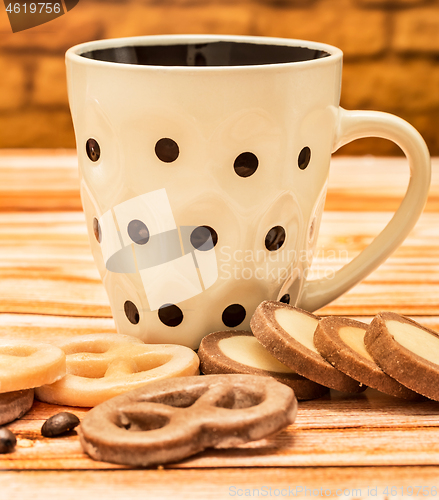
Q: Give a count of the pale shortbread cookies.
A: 2